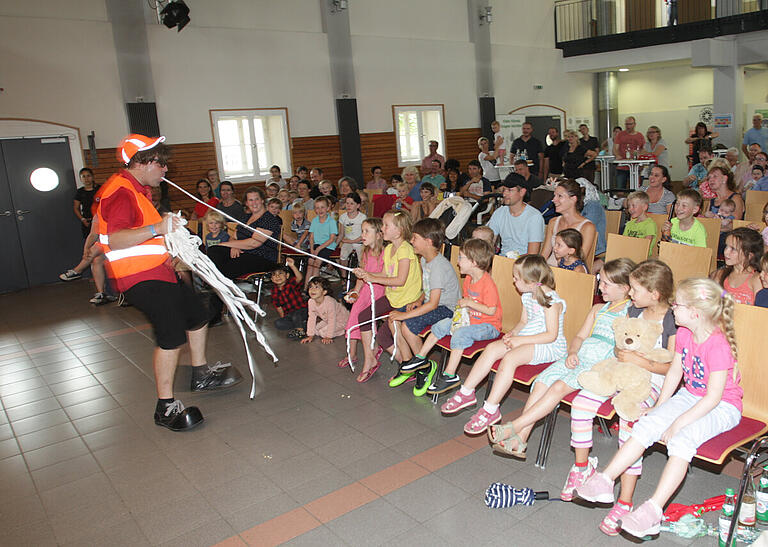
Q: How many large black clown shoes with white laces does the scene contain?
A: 2